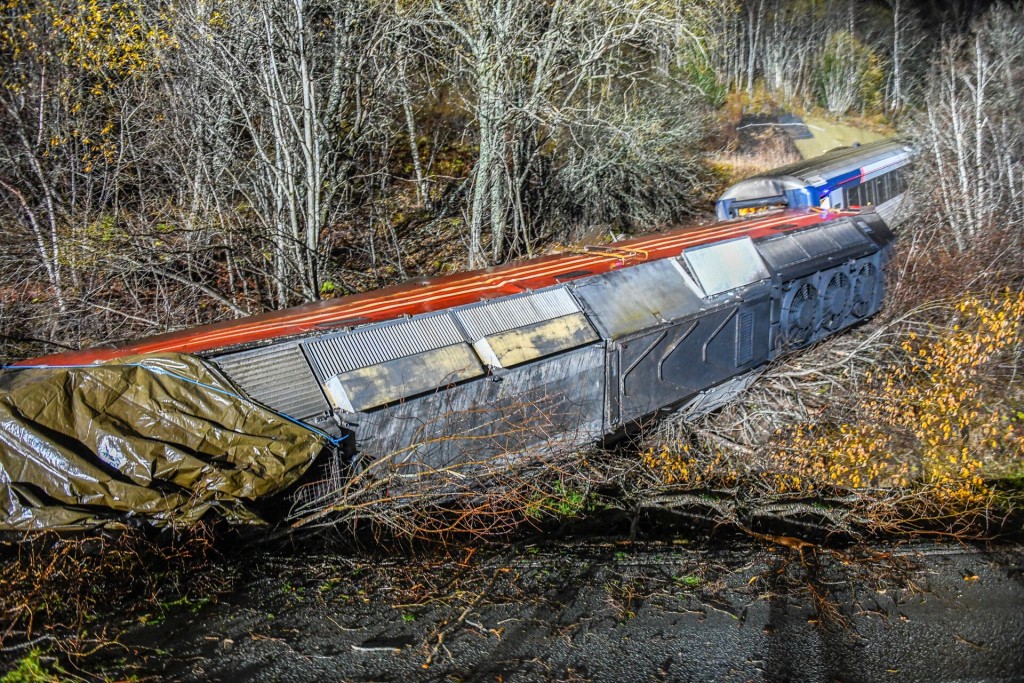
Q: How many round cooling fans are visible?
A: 3